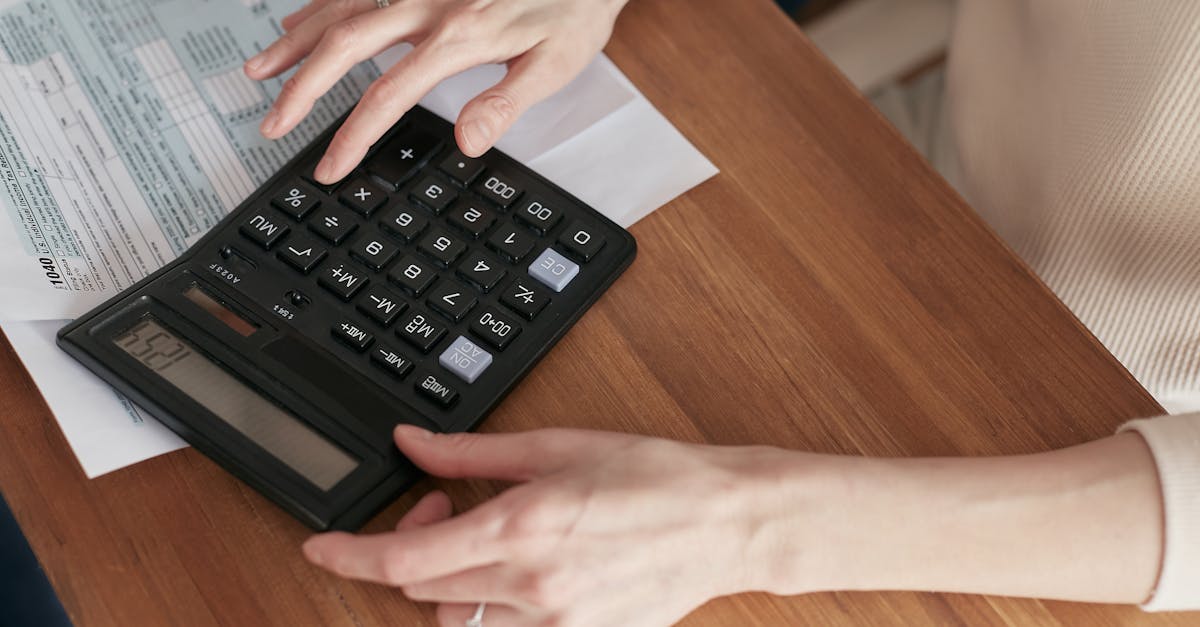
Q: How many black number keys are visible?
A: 12